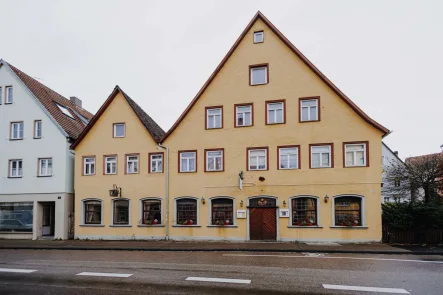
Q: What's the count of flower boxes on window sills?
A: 5